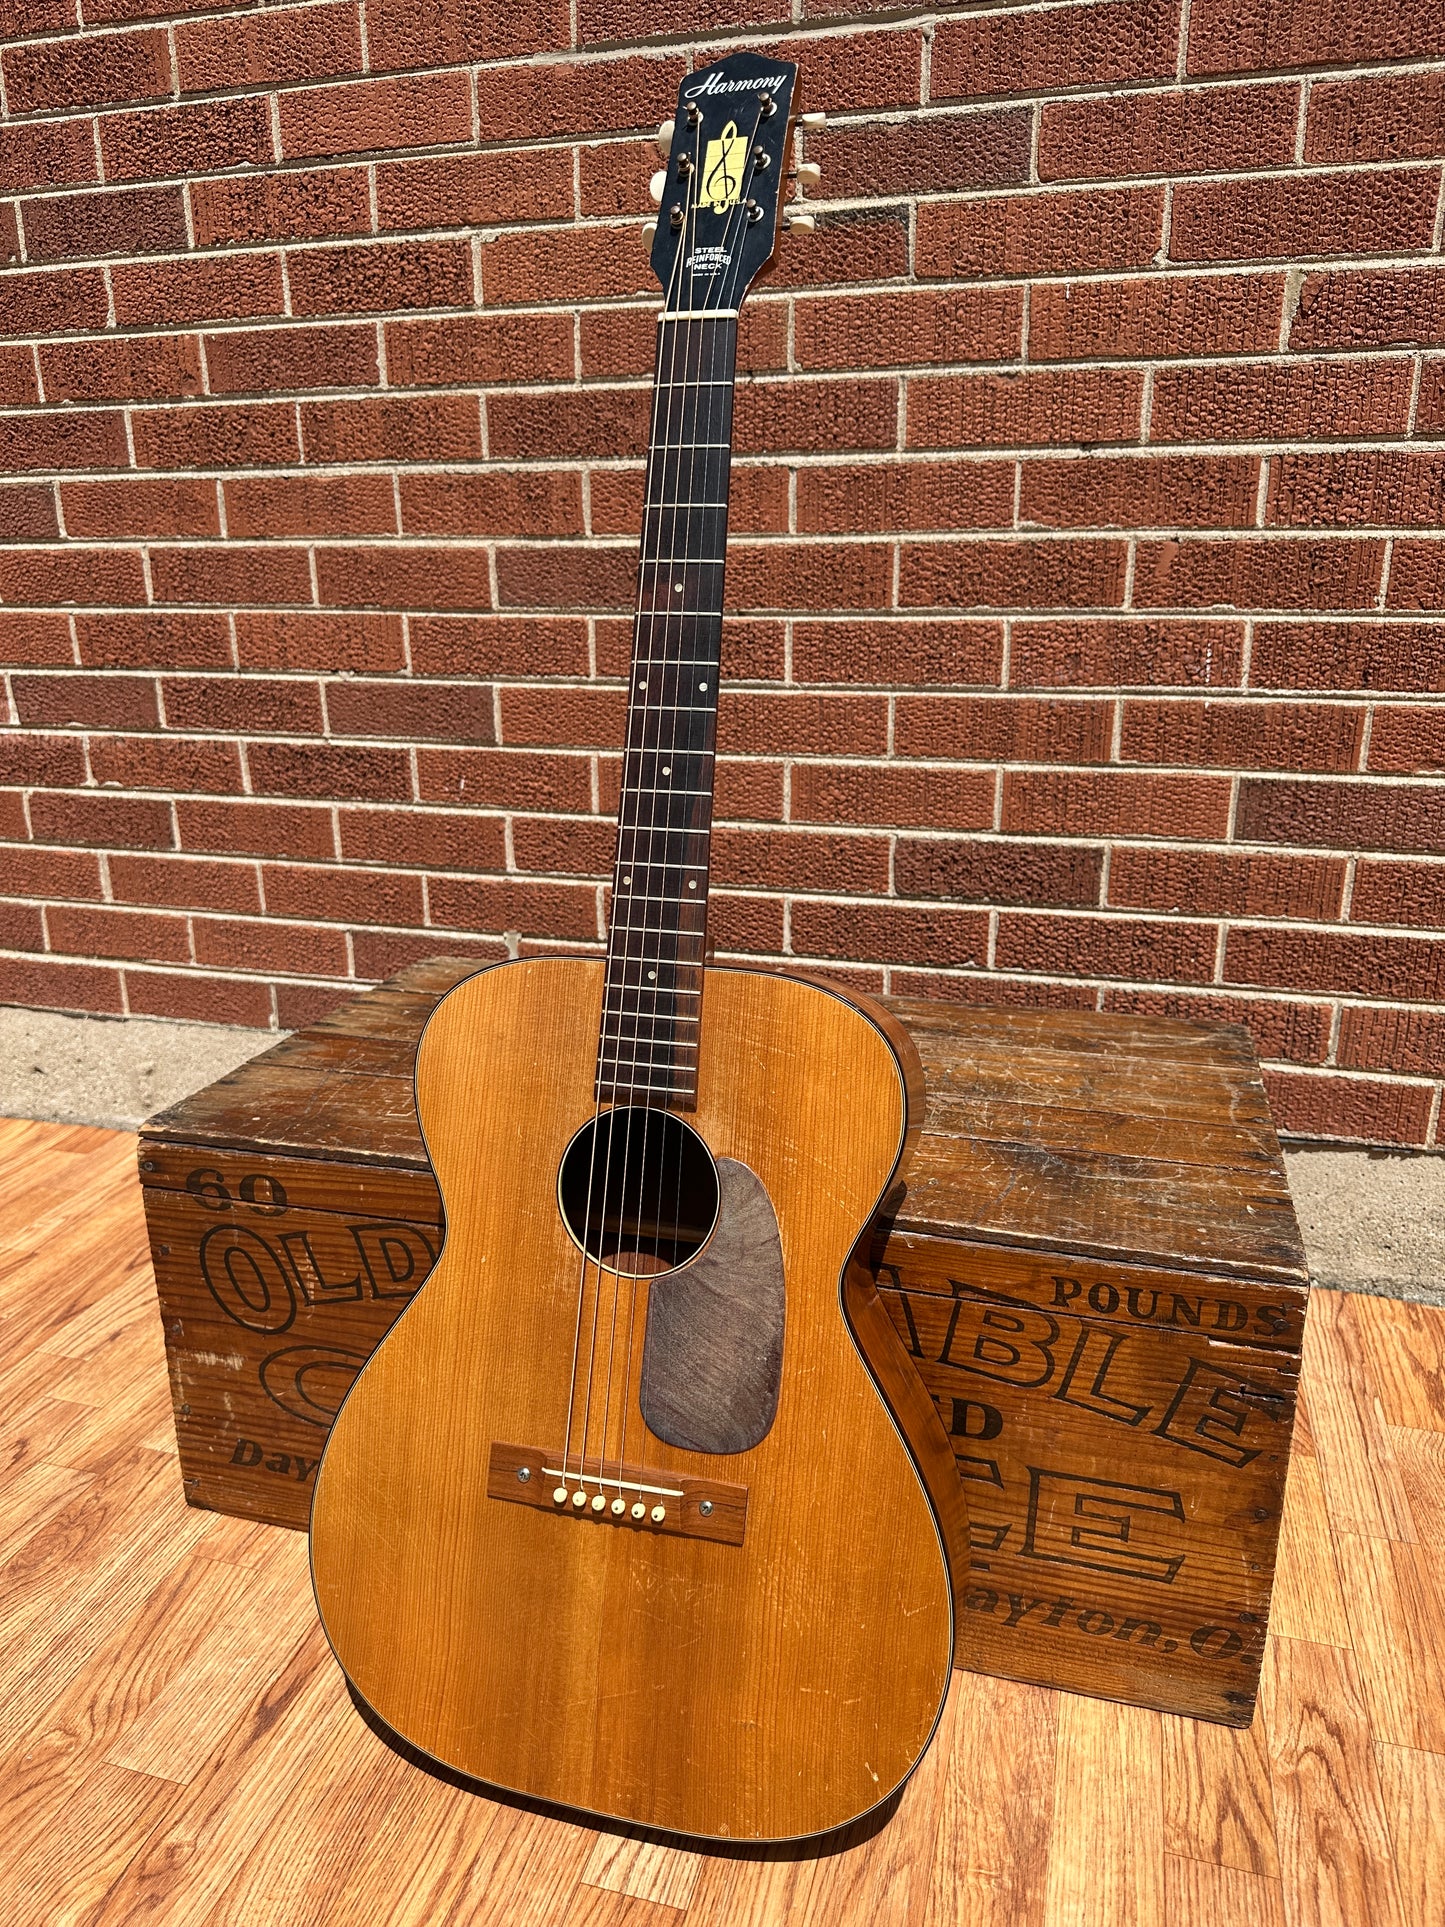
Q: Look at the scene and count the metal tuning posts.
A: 6